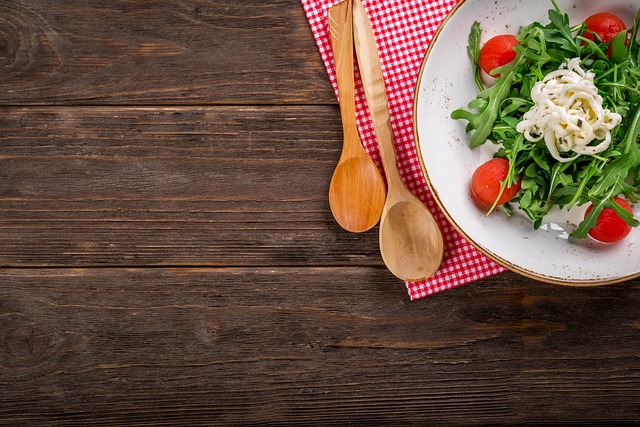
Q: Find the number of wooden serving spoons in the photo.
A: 2